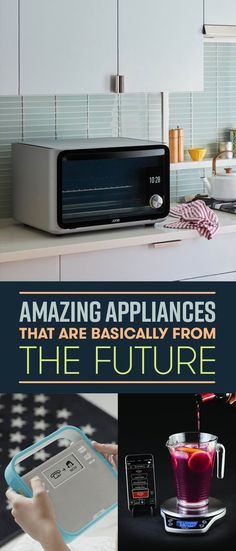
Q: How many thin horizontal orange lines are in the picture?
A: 2